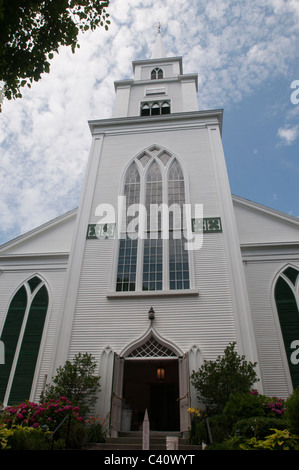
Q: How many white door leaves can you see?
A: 2